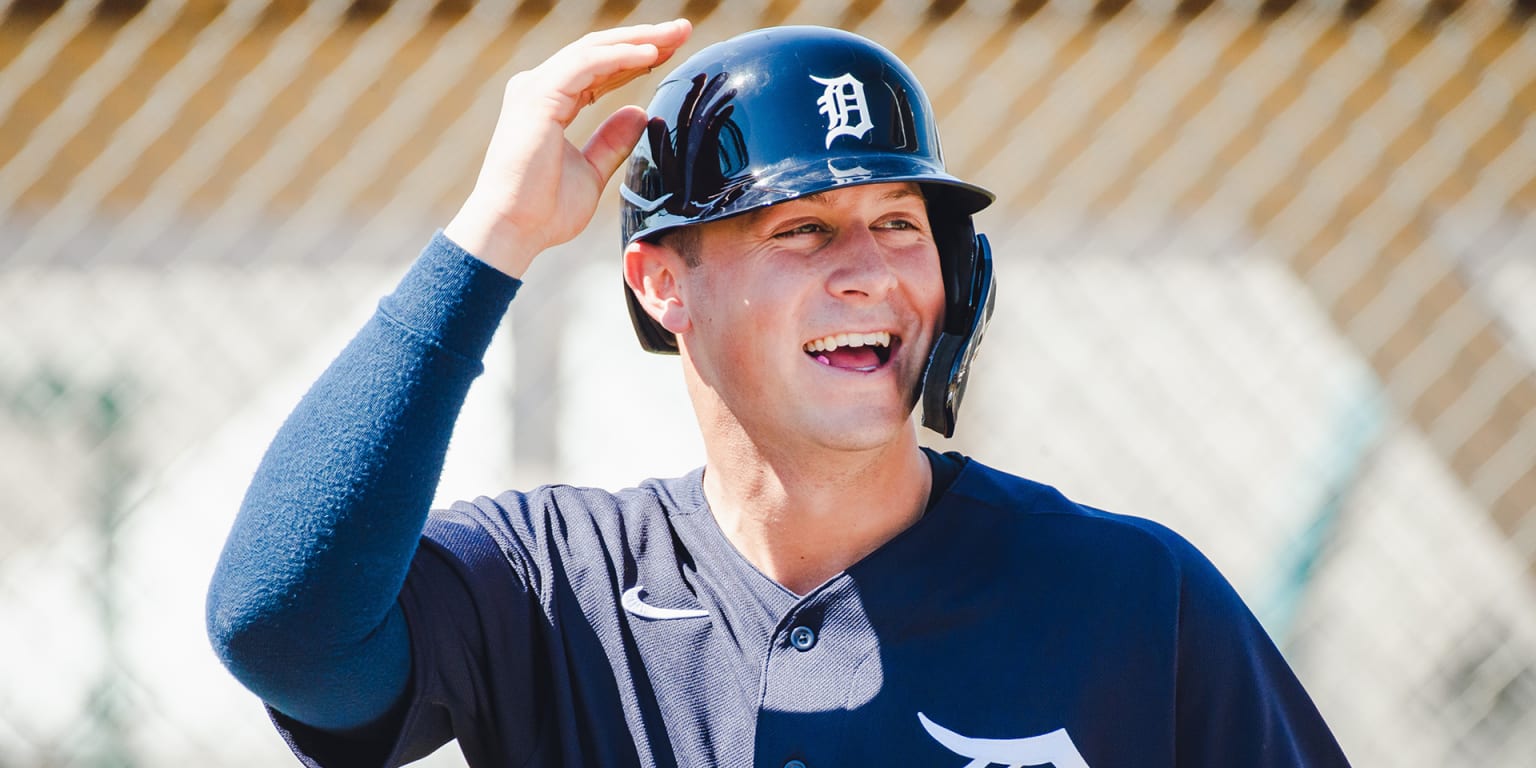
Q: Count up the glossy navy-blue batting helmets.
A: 1